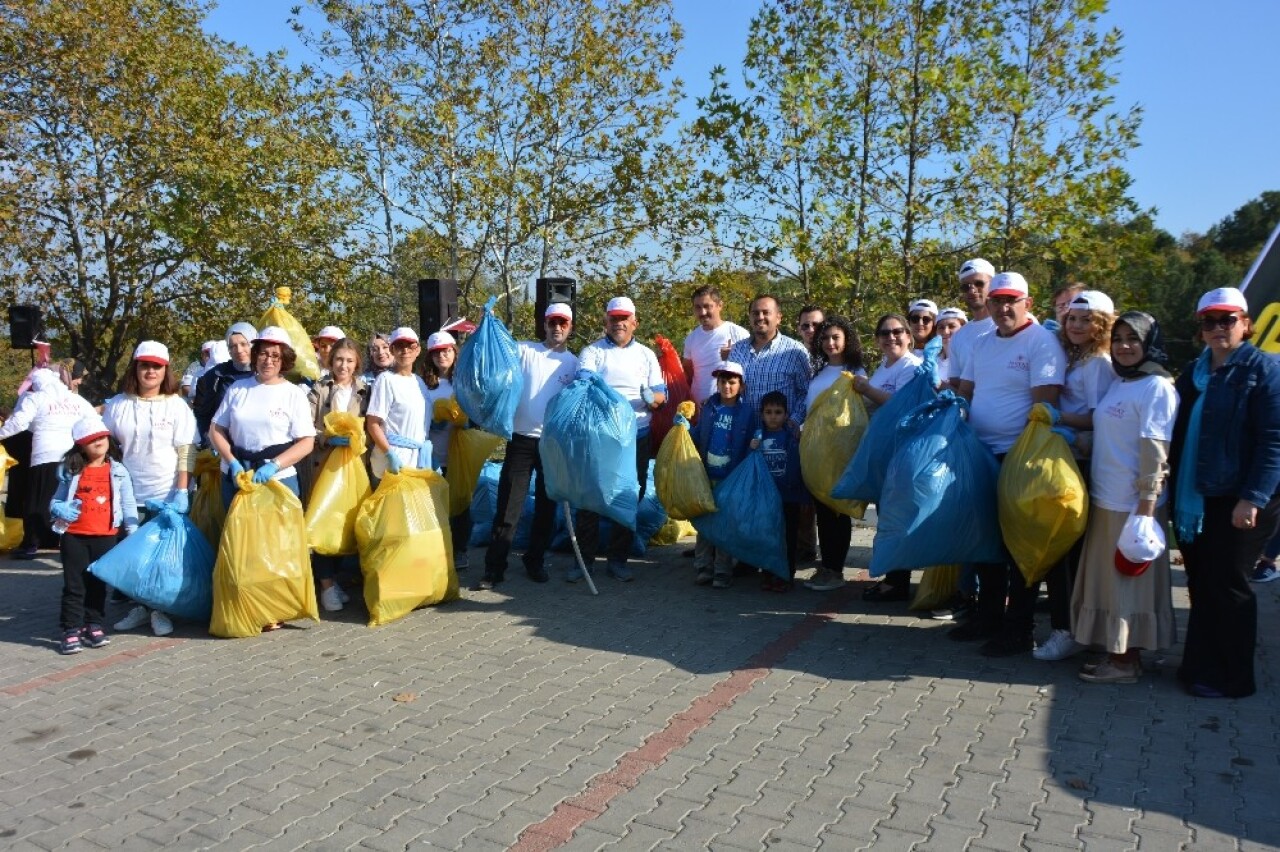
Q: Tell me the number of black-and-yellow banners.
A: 1